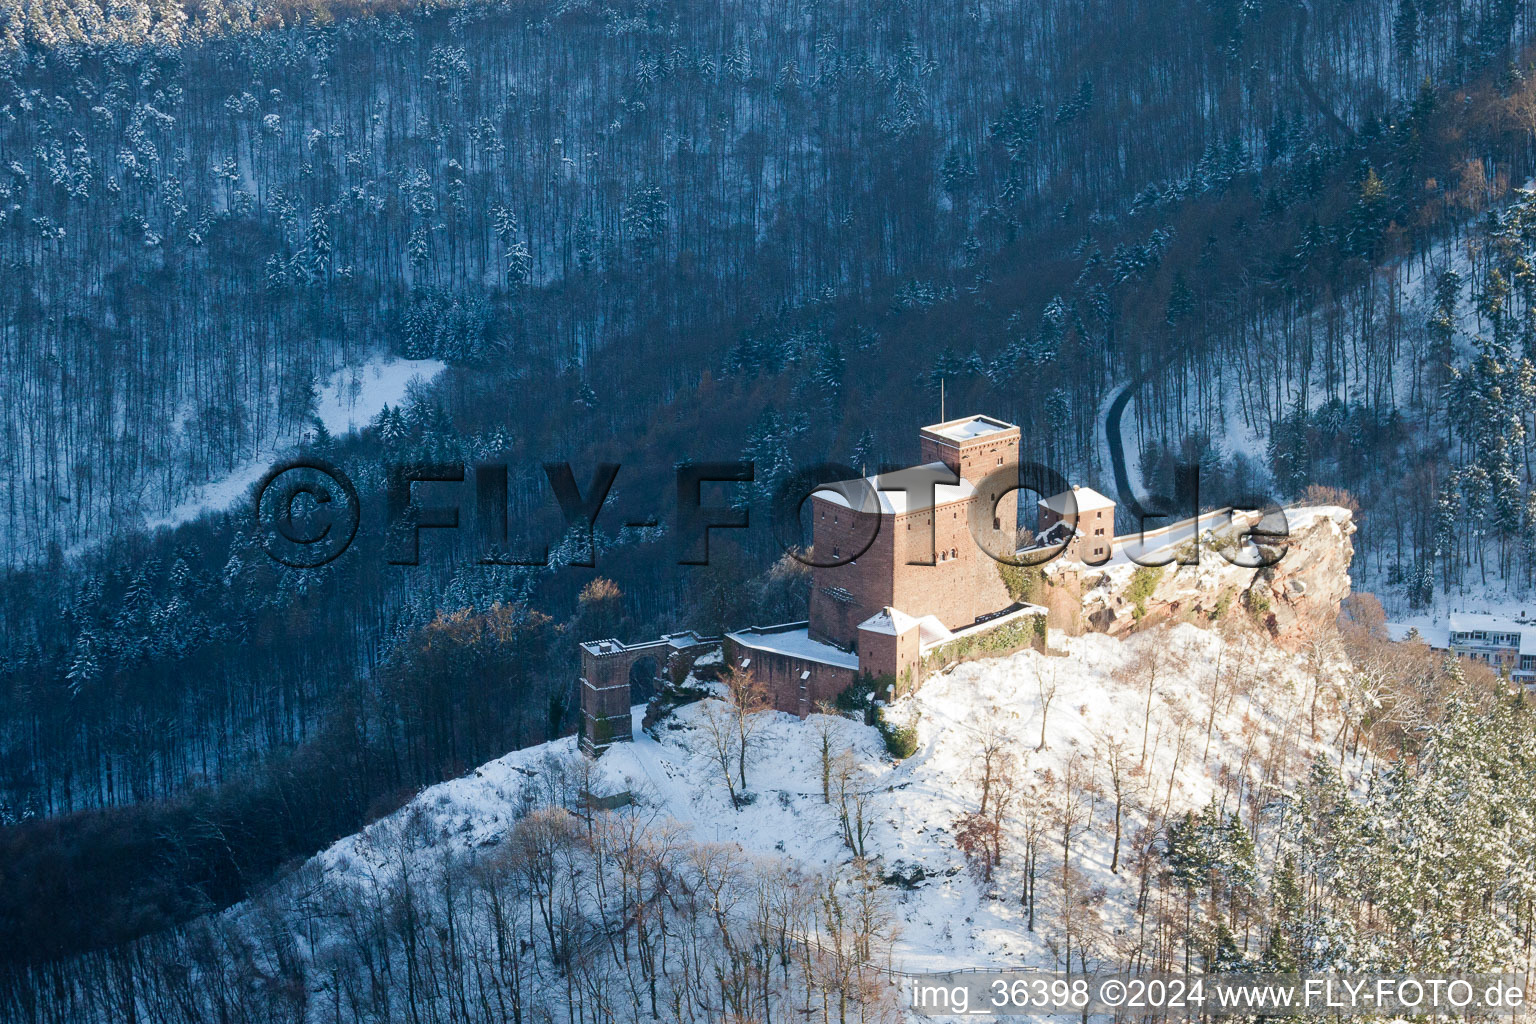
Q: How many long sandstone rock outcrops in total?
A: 1